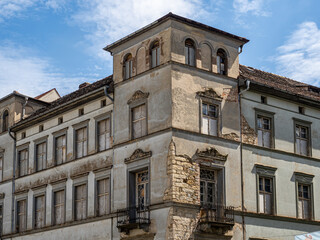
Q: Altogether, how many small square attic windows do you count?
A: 7